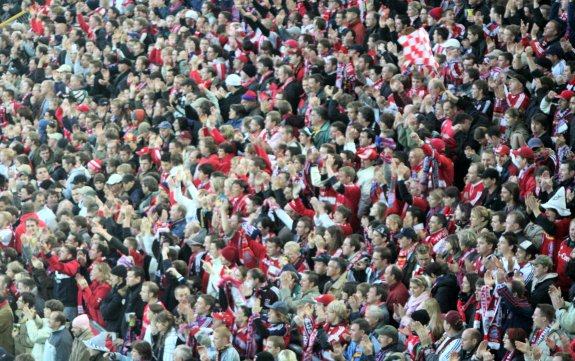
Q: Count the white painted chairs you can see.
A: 0